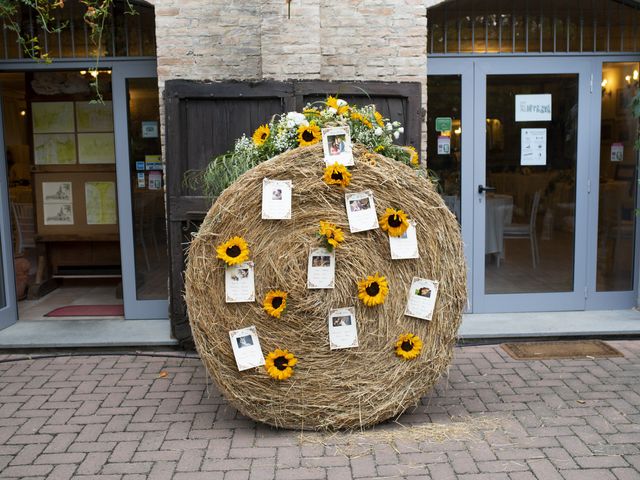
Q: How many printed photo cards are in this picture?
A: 9